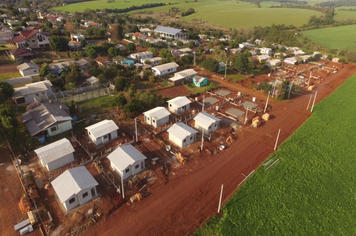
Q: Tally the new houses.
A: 8